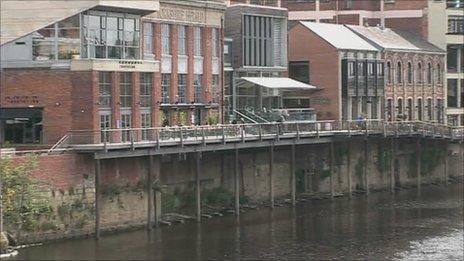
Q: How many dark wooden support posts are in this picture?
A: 12